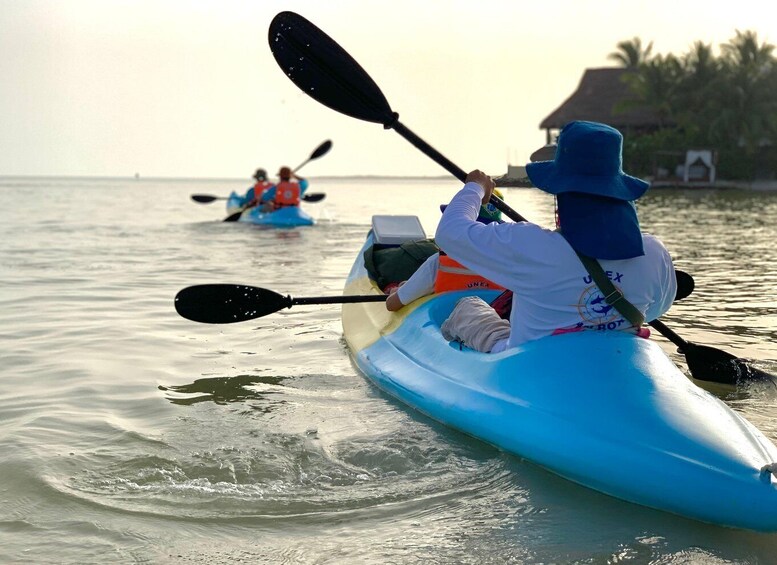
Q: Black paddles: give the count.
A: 4